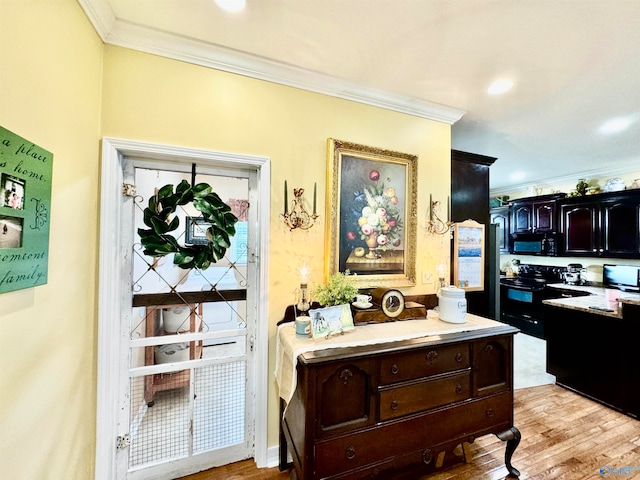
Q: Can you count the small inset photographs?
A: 2